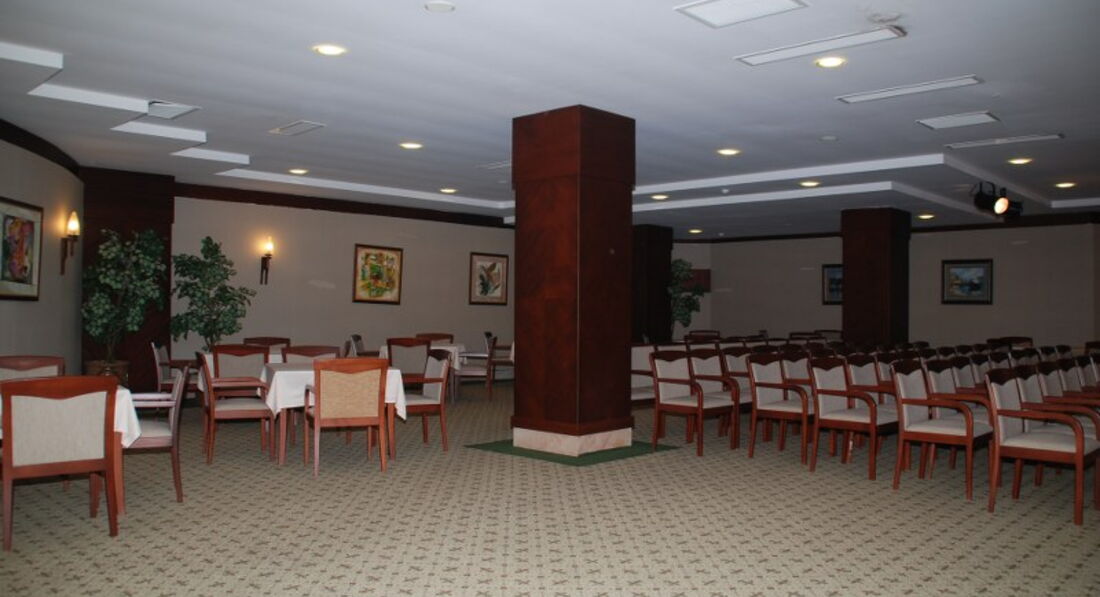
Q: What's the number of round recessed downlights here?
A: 12